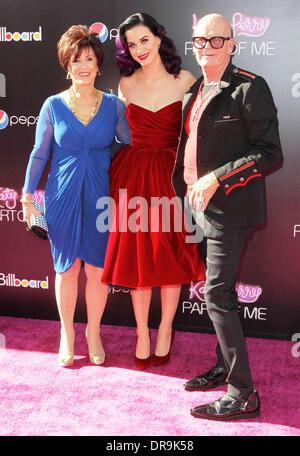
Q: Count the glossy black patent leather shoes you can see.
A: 2